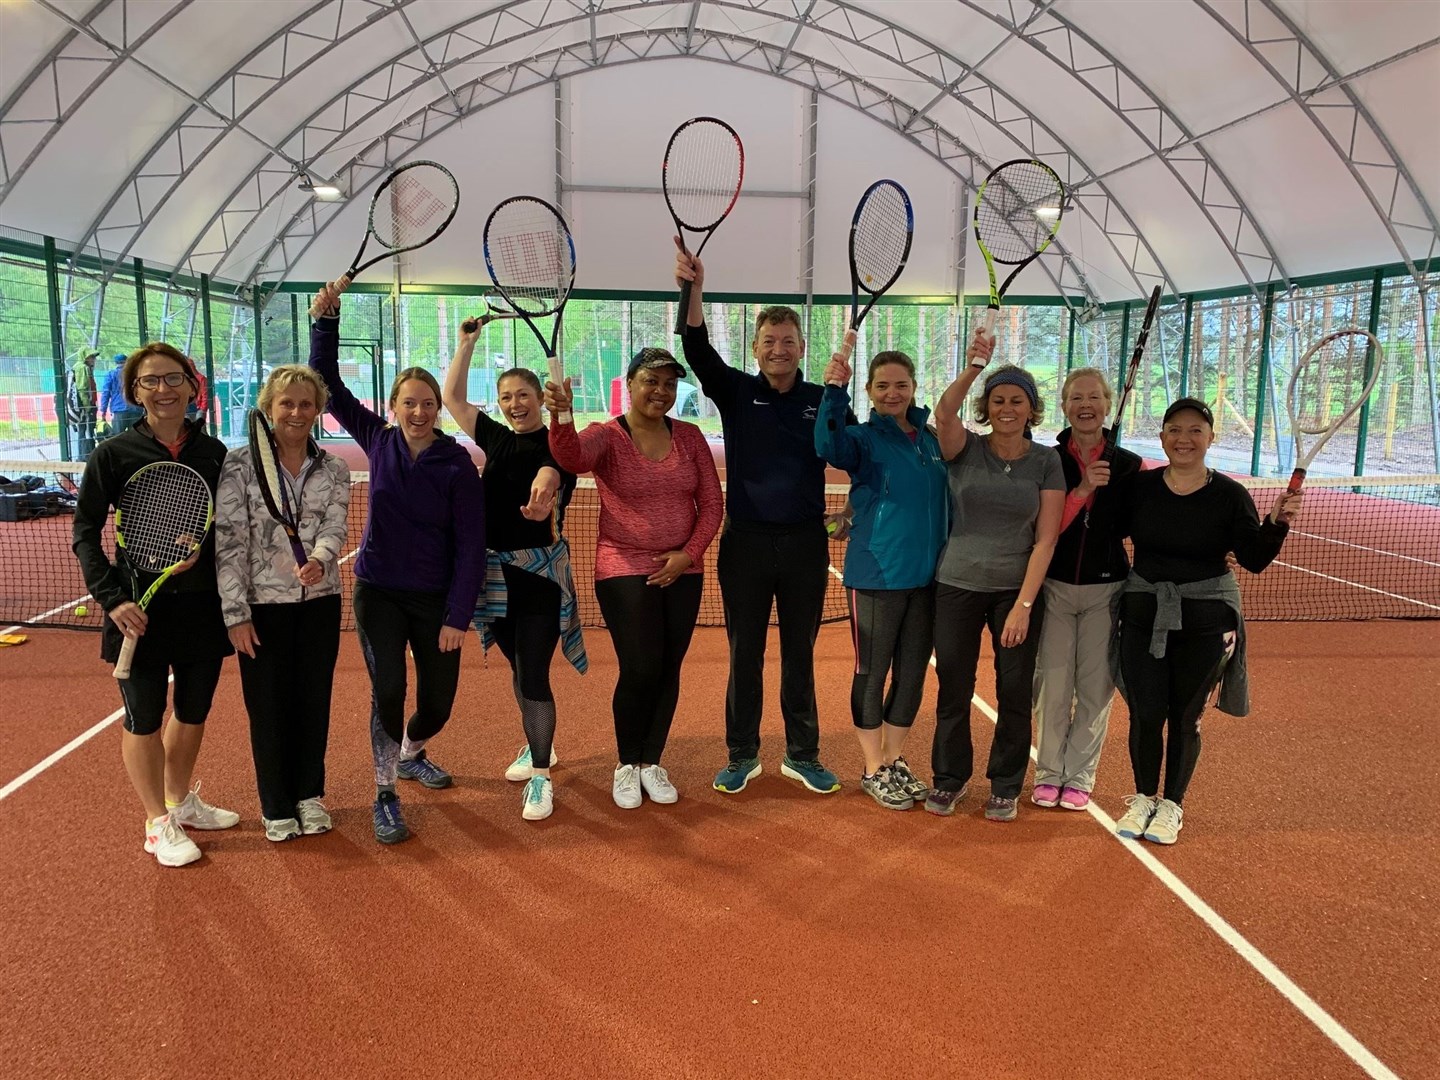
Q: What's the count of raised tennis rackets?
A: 8